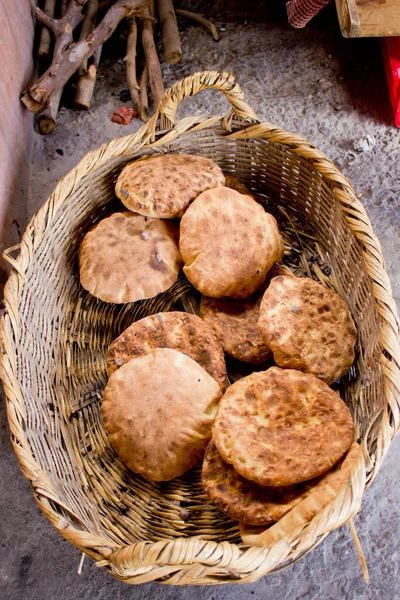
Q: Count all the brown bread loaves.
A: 11